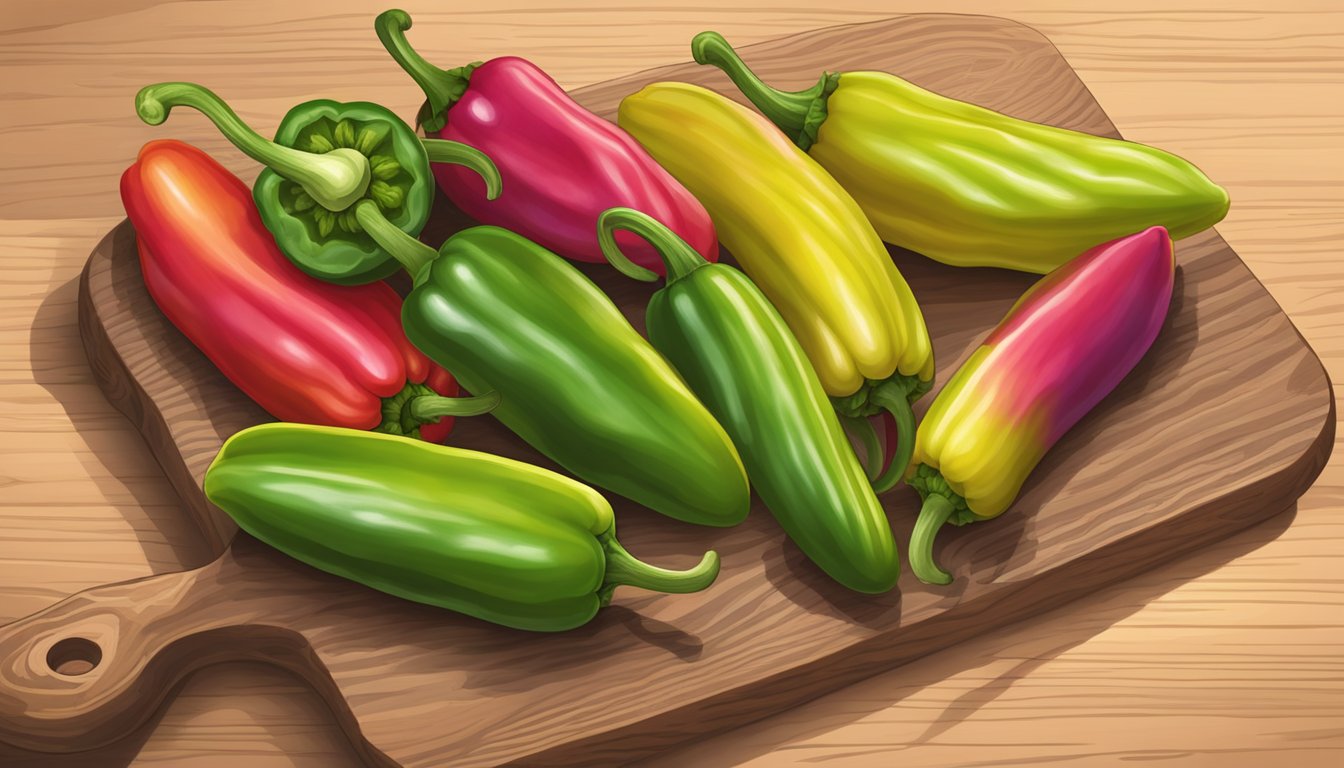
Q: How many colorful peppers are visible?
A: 9